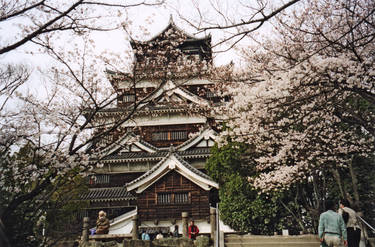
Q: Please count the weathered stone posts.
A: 4